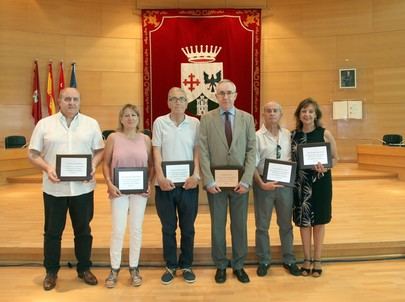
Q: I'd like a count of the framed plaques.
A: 6